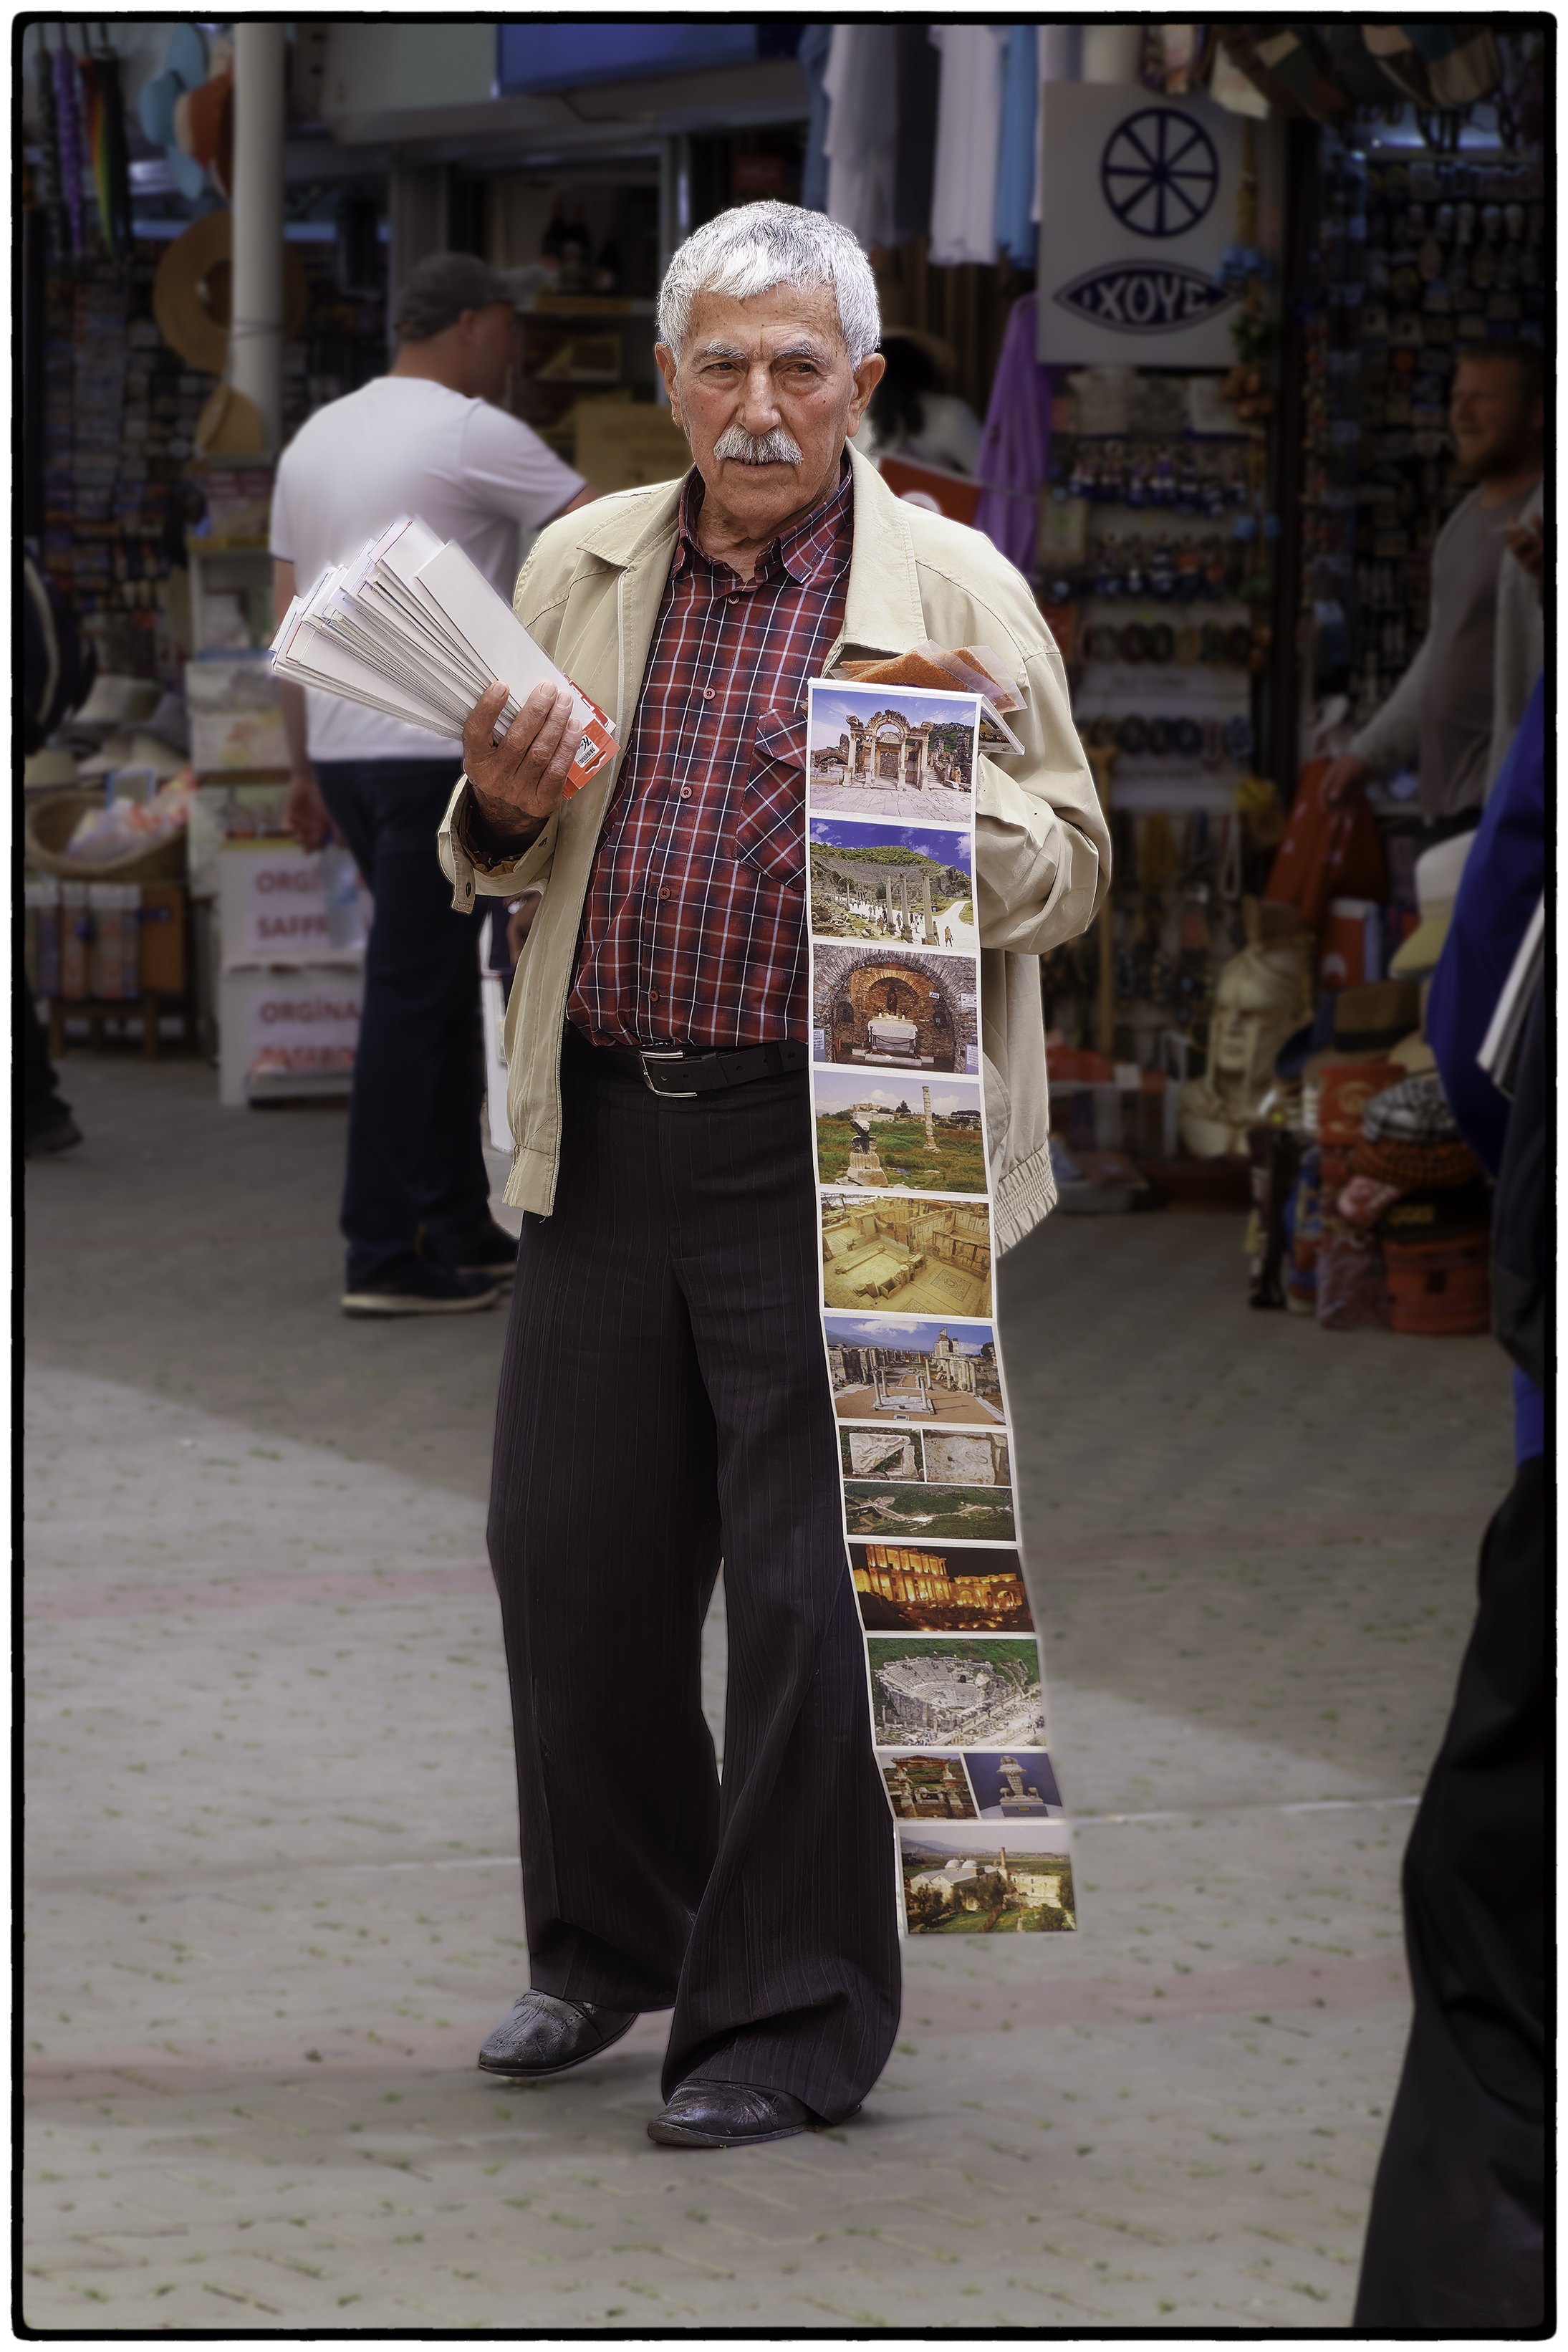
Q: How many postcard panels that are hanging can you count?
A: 11